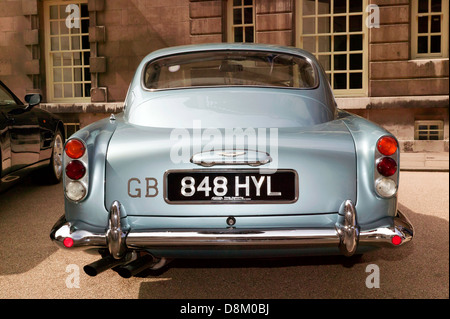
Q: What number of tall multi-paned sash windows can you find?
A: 4